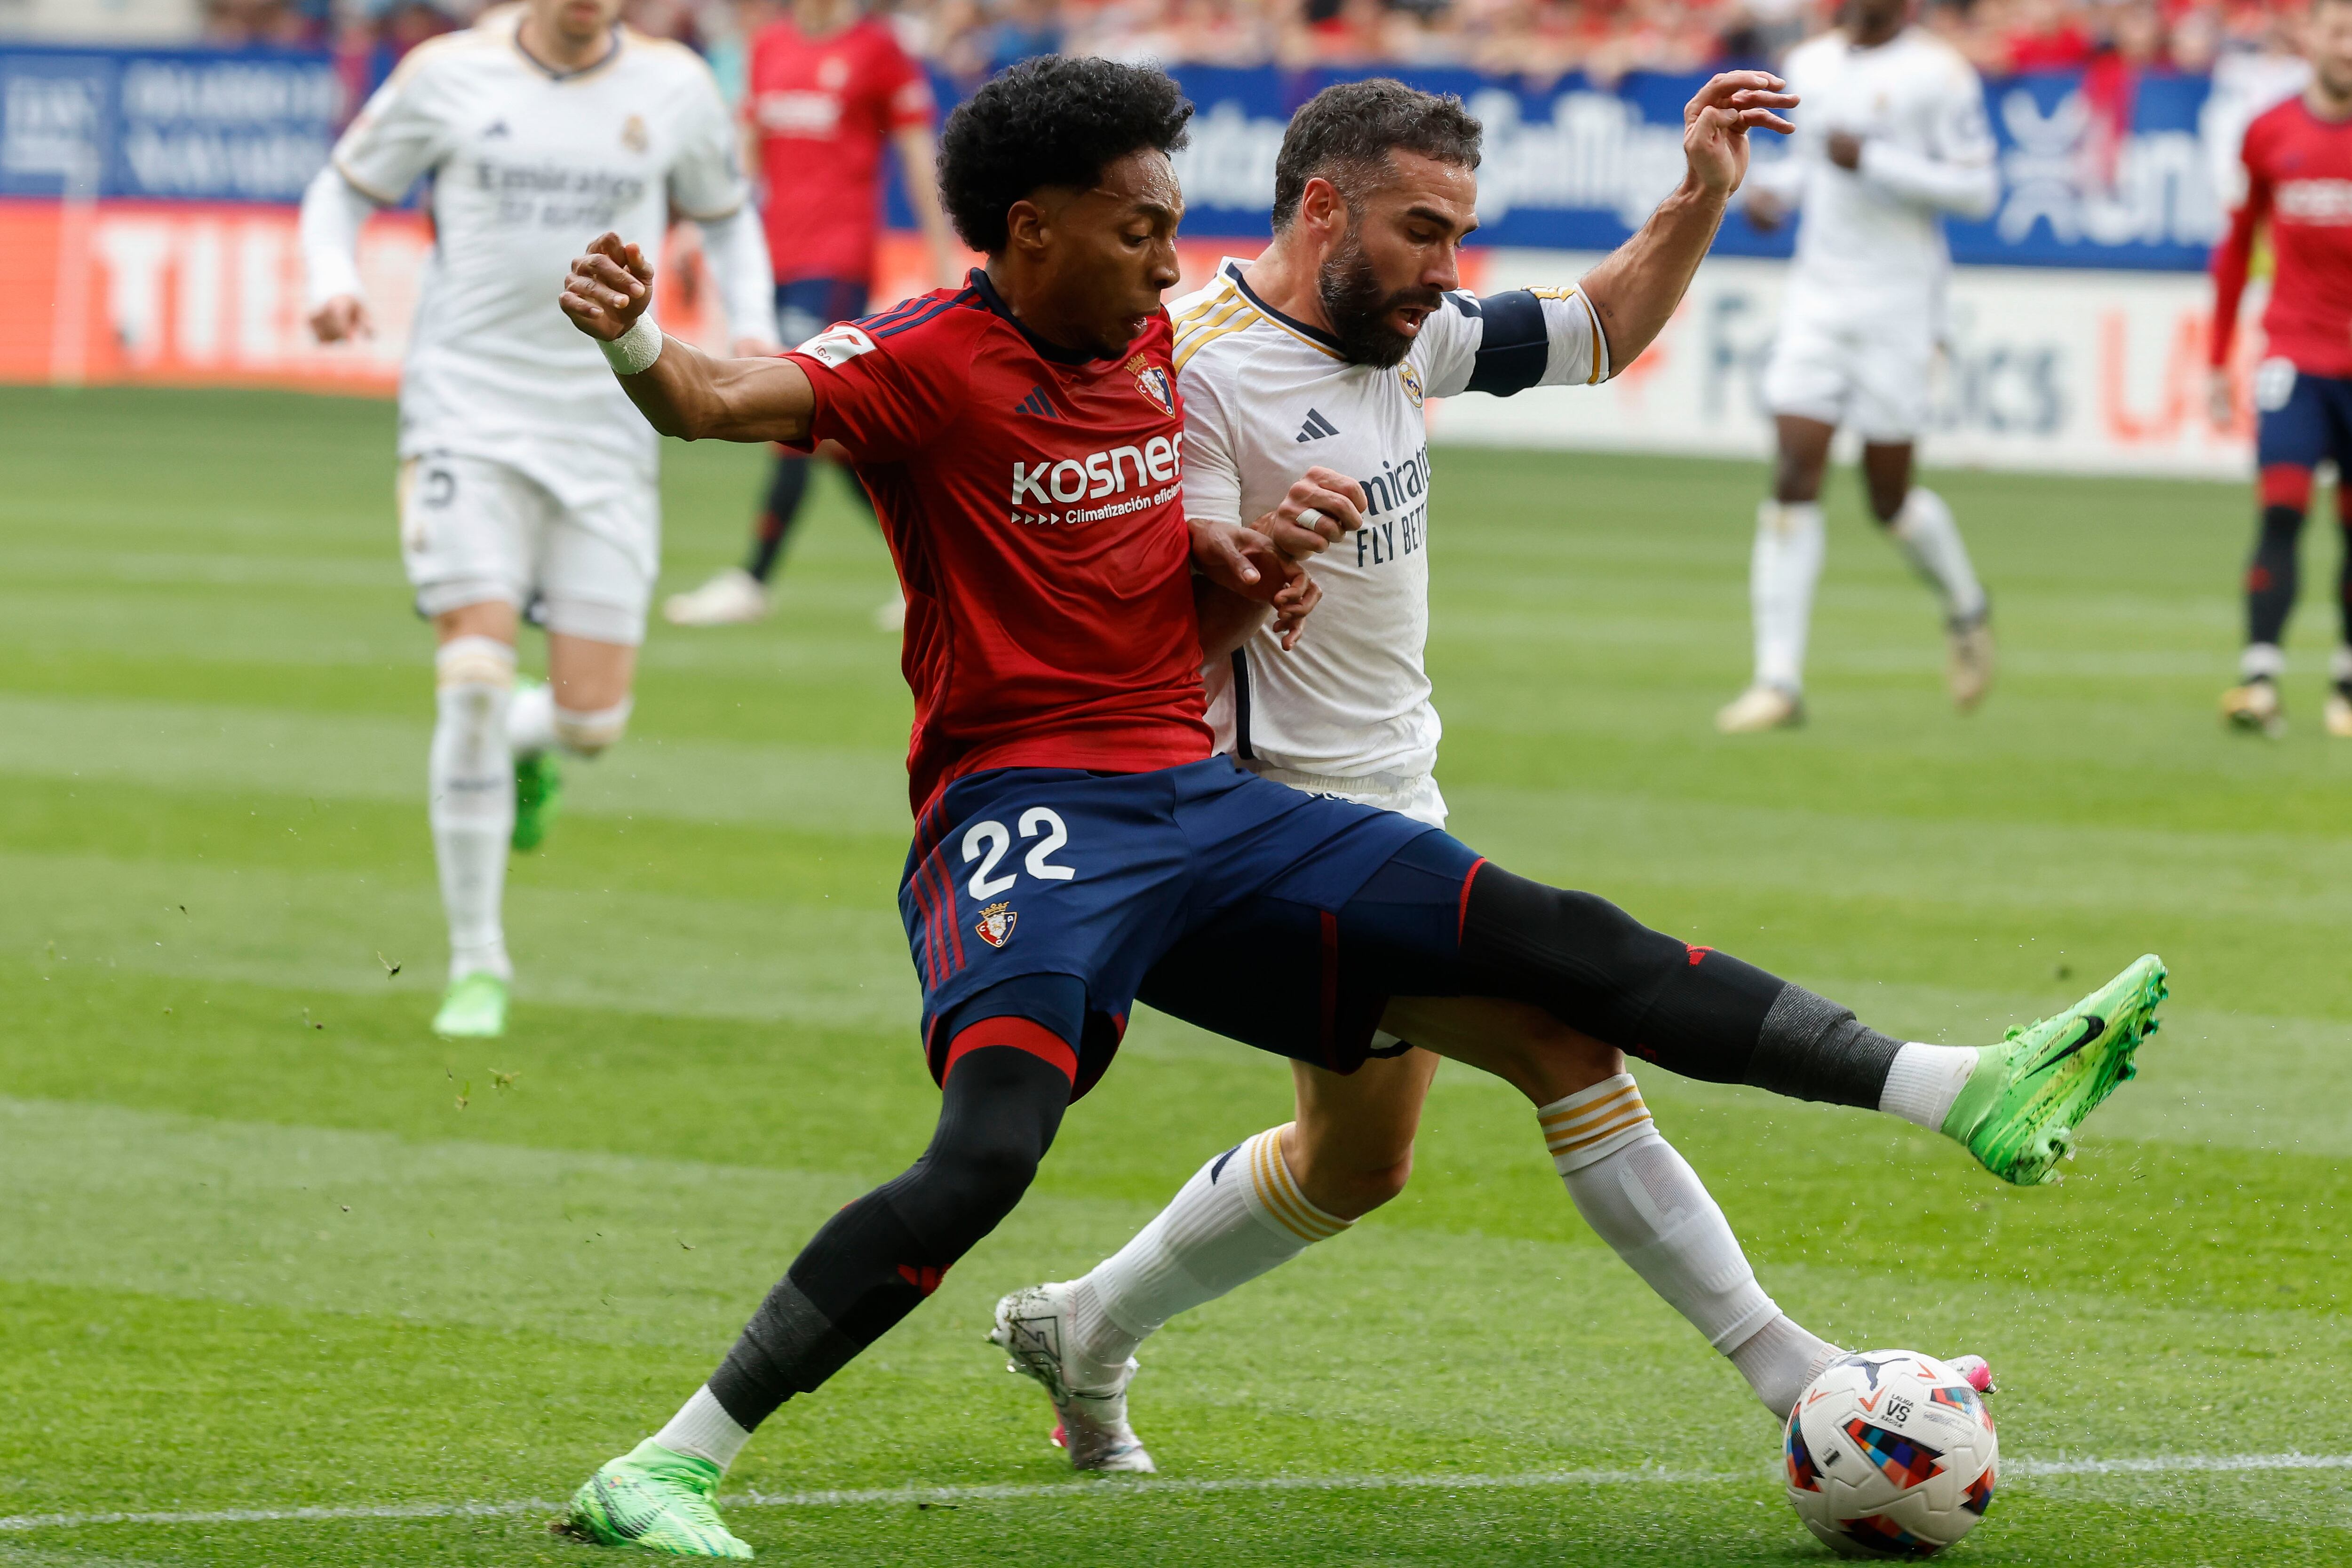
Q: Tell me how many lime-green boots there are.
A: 4